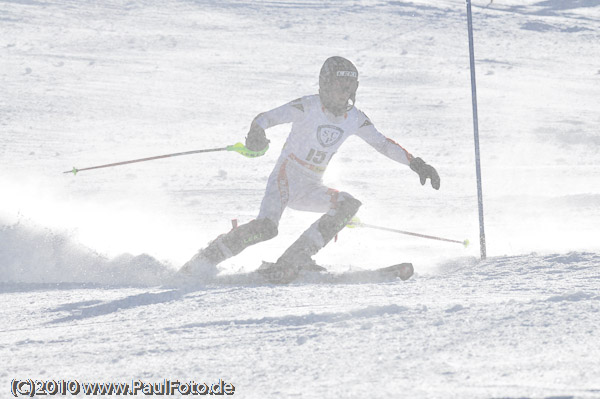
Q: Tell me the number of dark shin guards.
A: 2